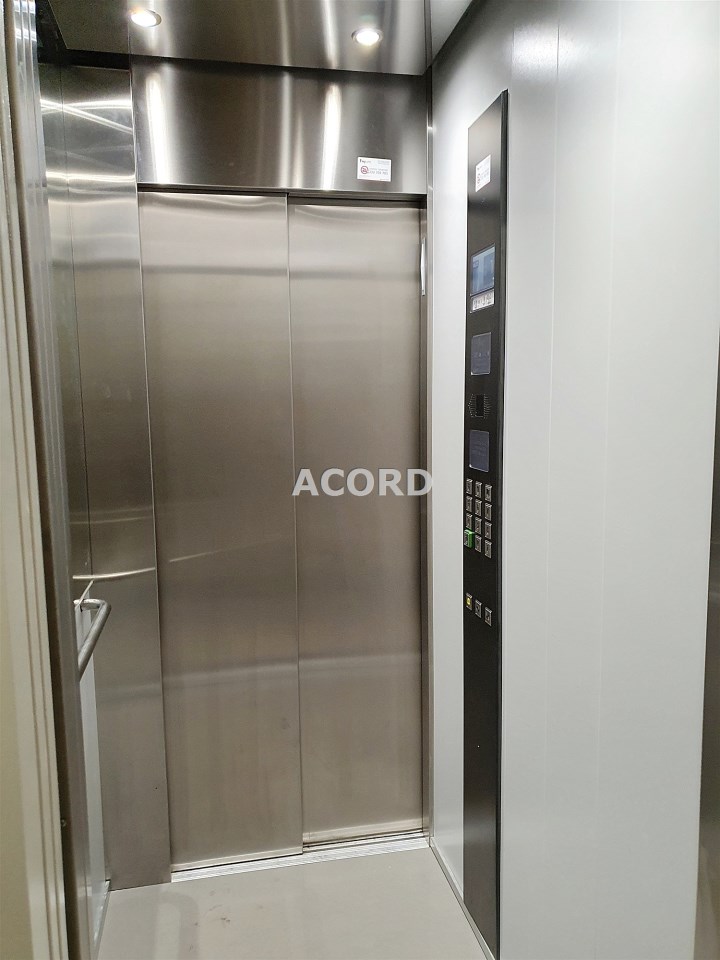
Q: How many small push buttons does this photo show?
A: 15